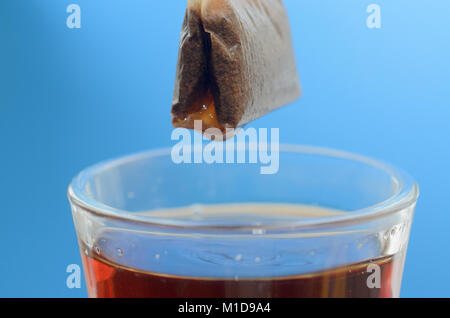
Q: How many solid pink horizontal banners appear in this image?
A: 0